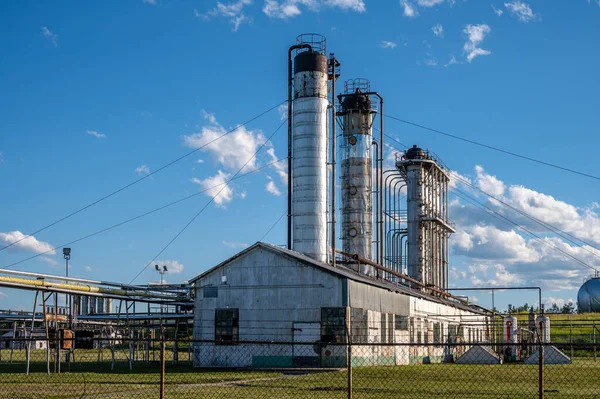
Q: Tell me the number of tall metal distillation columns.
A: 3